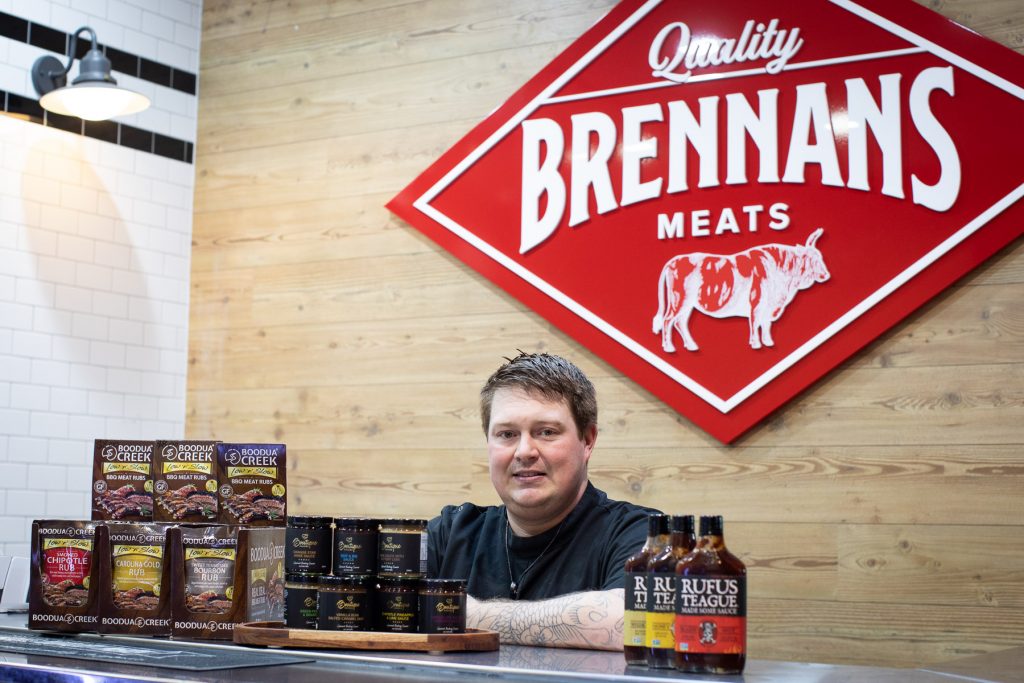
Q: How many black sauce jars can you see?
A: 7